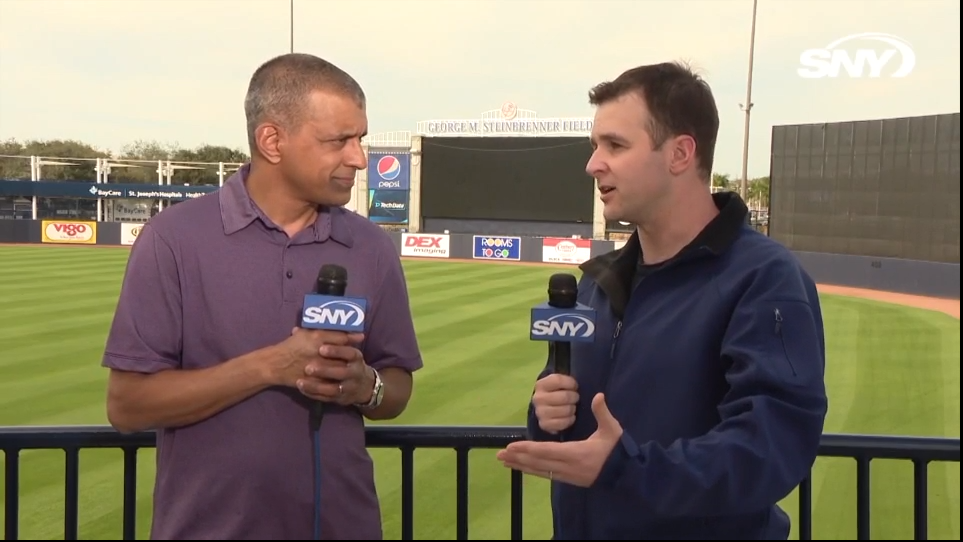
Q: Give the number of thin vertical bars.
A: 9